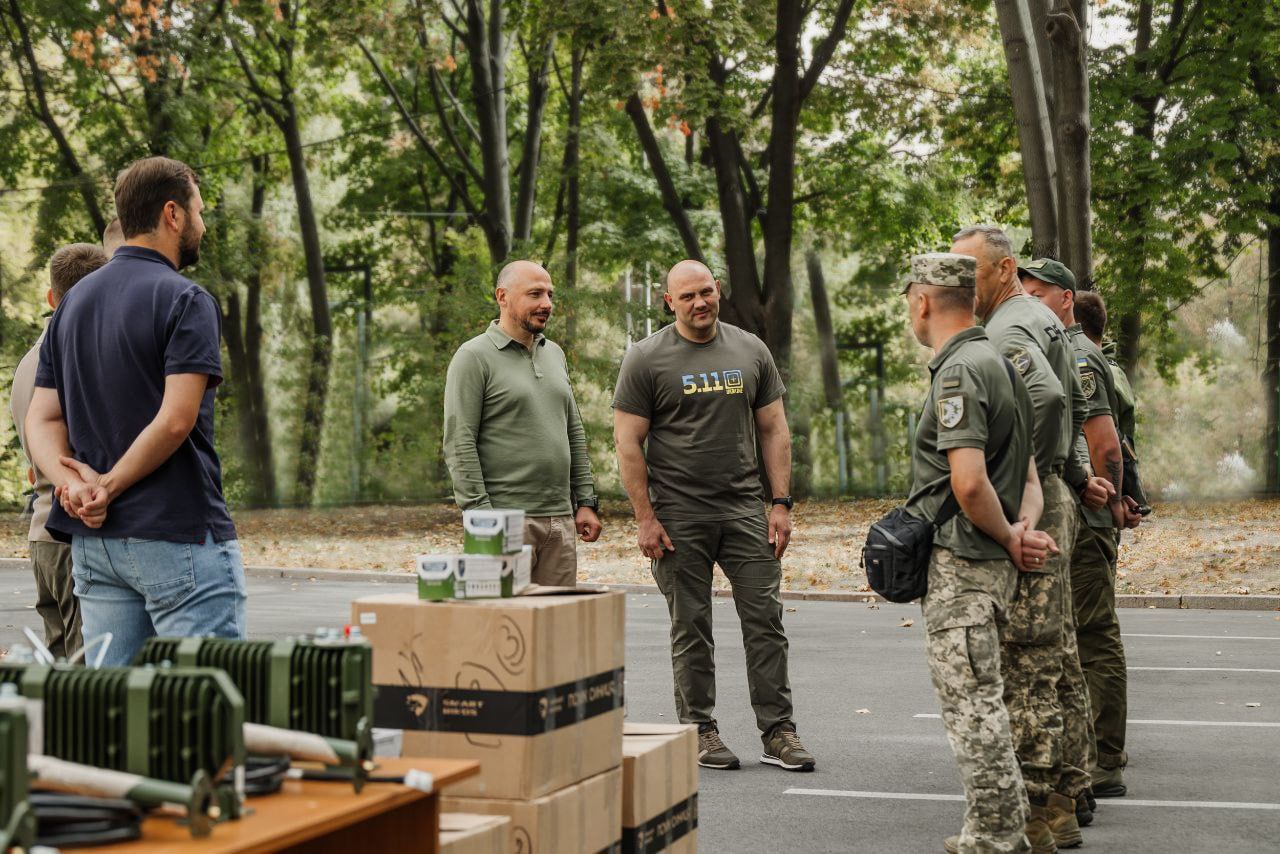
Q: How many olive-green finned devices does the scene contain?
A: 3